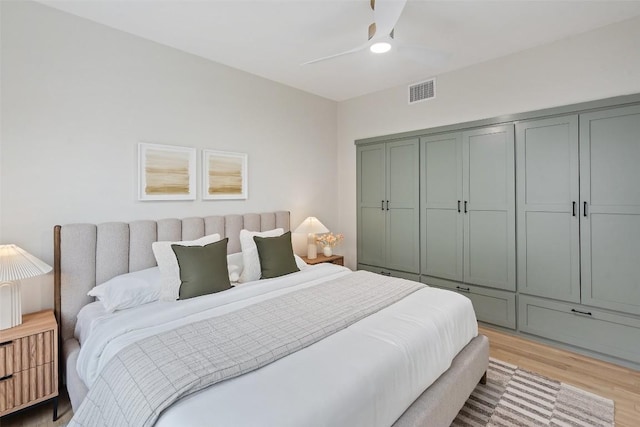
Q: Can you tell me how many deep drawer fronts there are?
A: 3